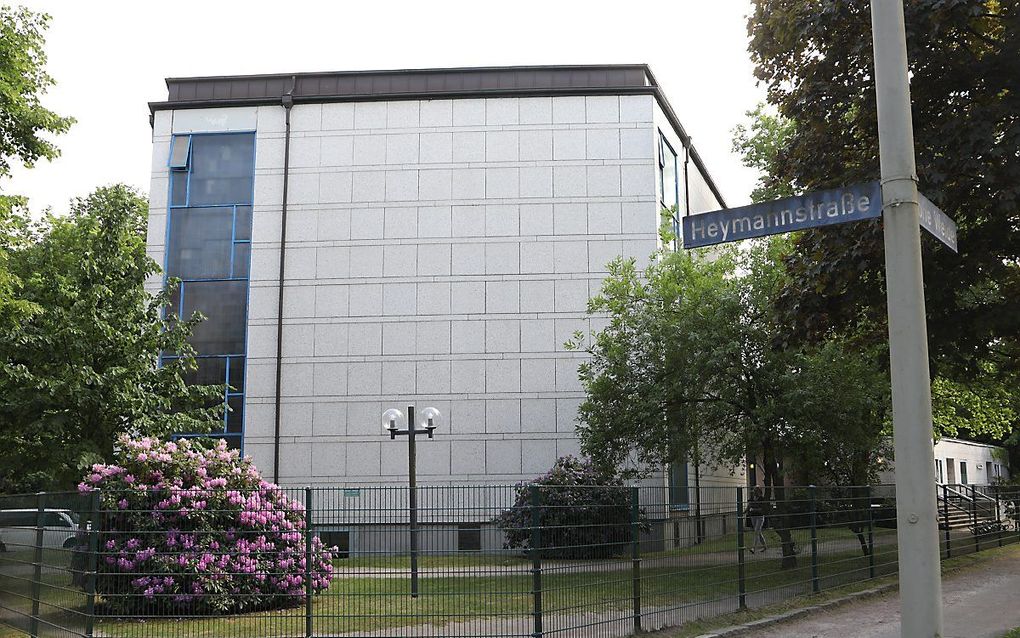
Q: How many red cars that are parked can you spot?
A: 0